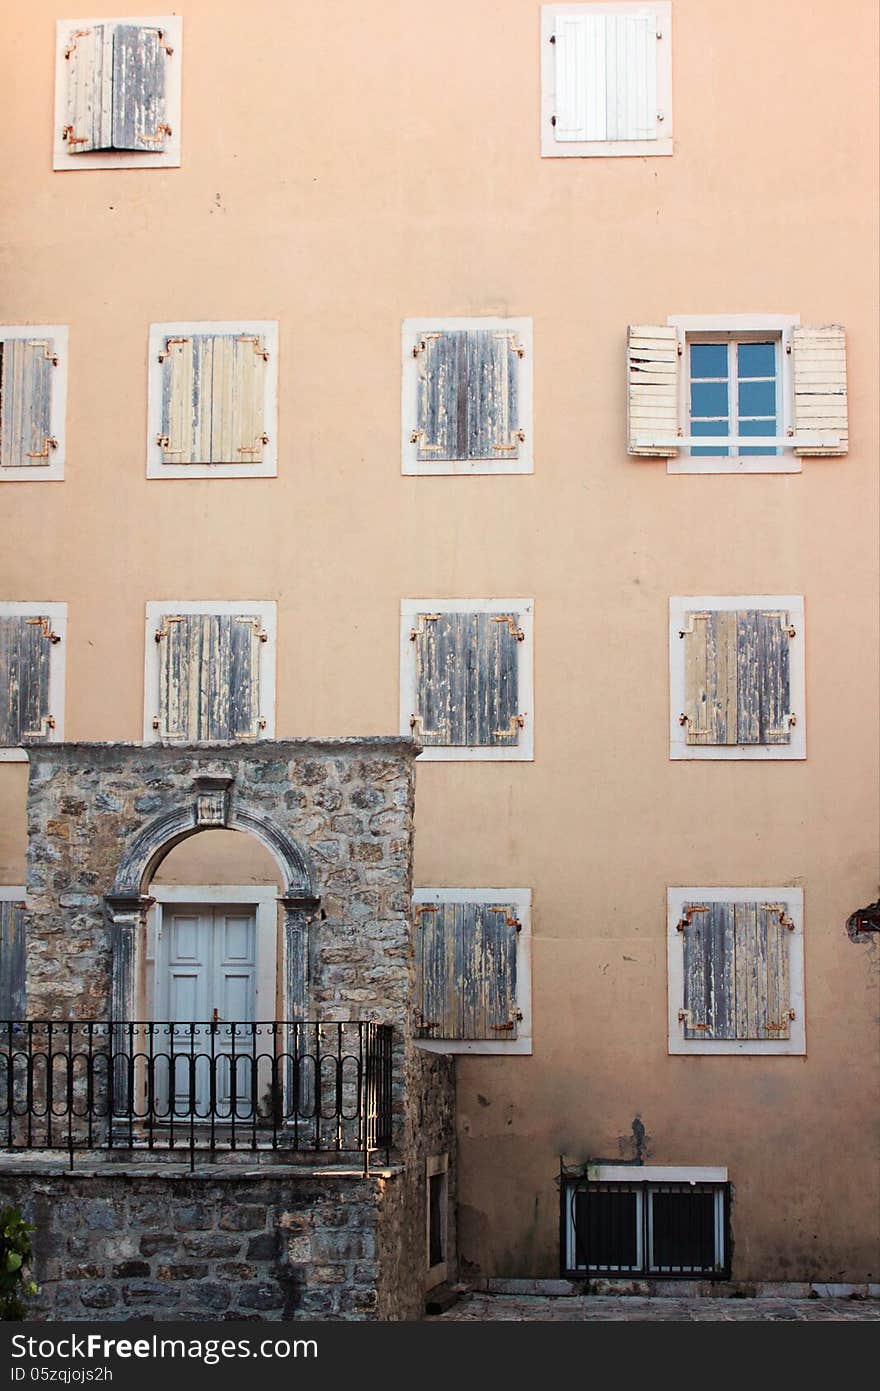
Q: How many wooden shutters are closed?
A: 12